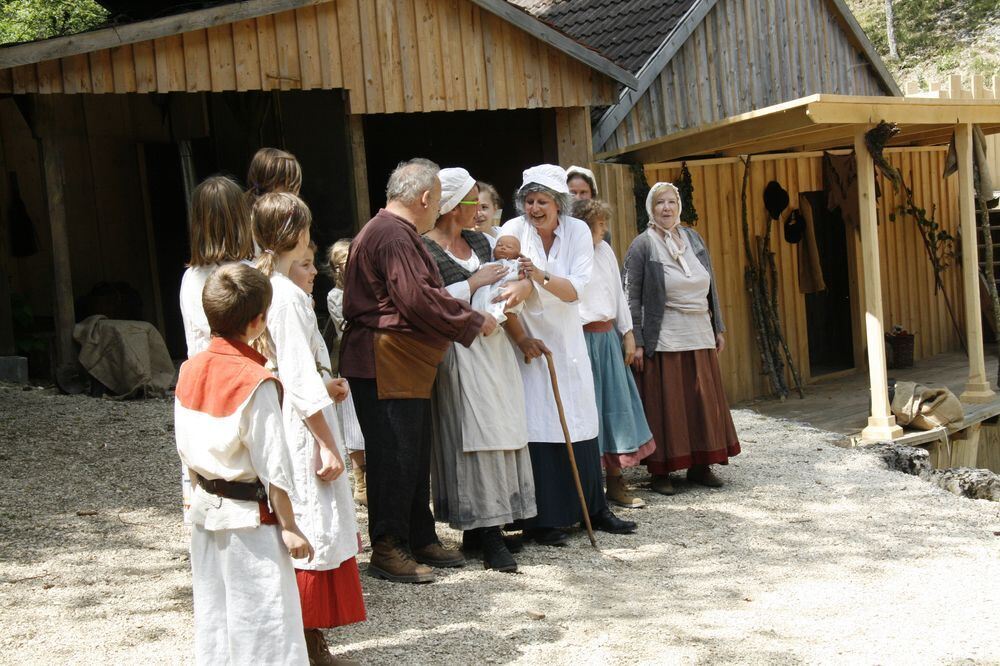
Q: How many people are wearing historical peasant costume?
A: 13